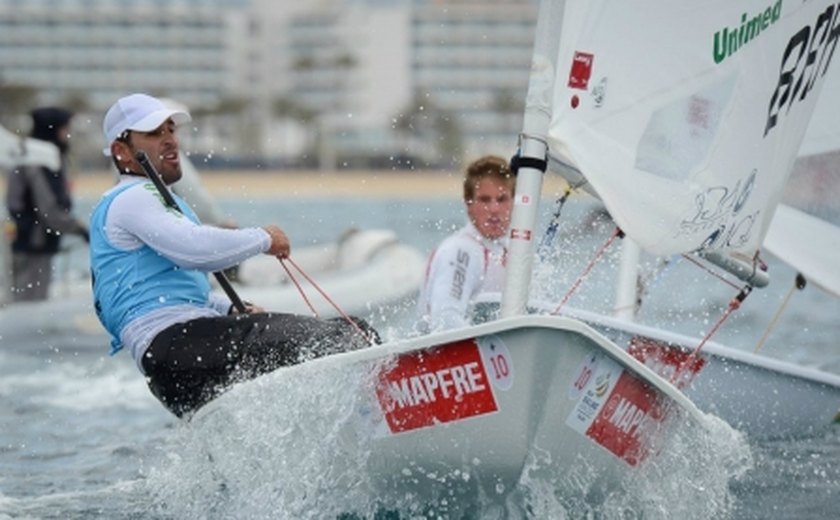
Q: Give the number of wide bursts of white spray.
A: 2